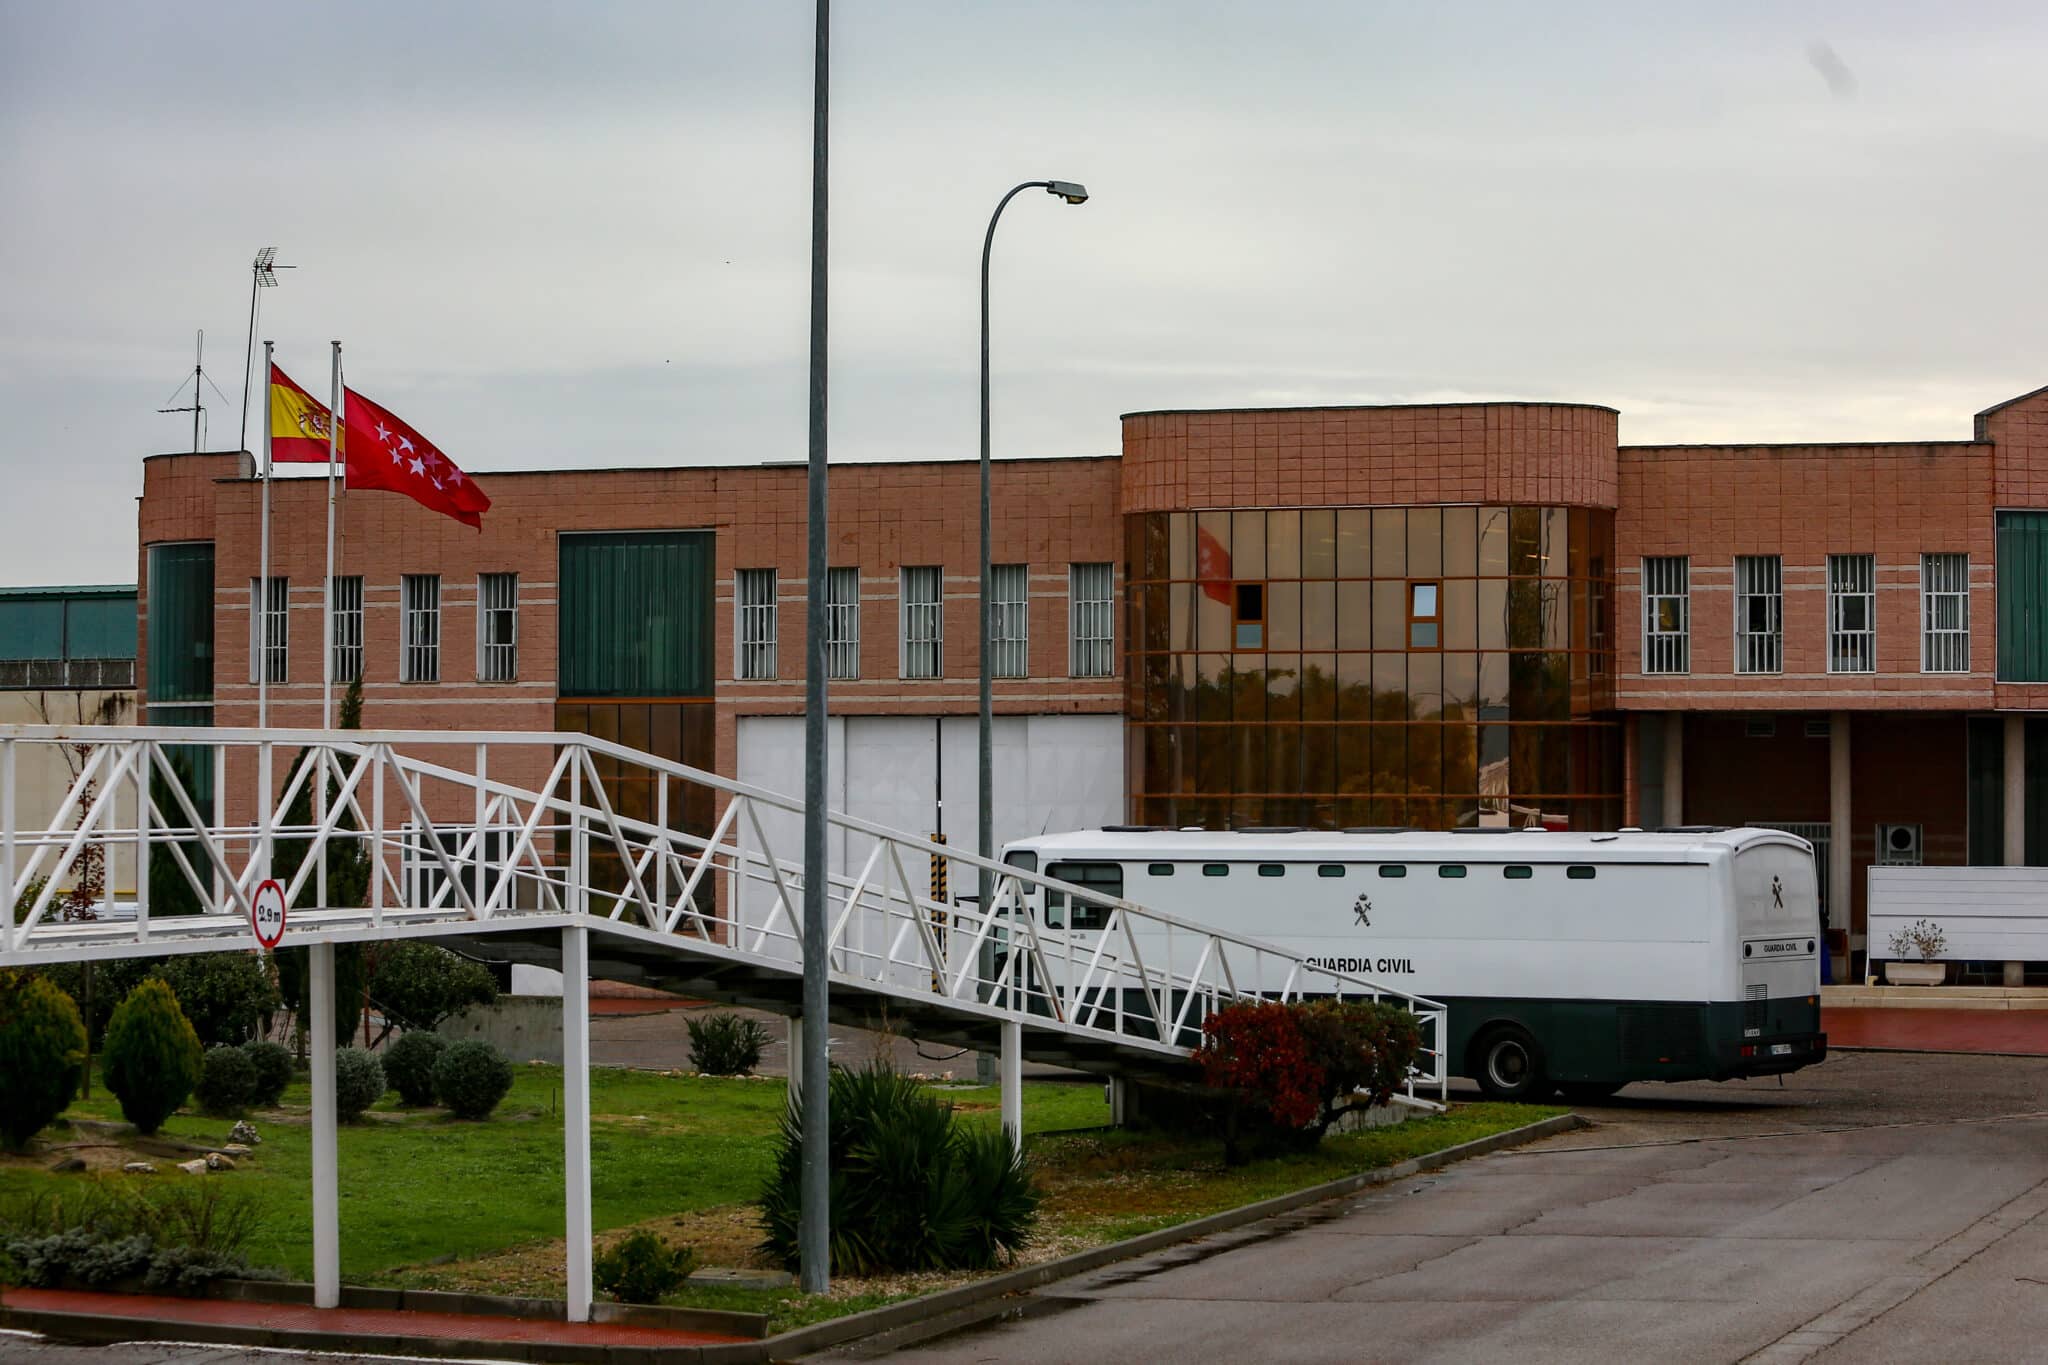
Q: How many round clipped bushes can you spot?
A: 5